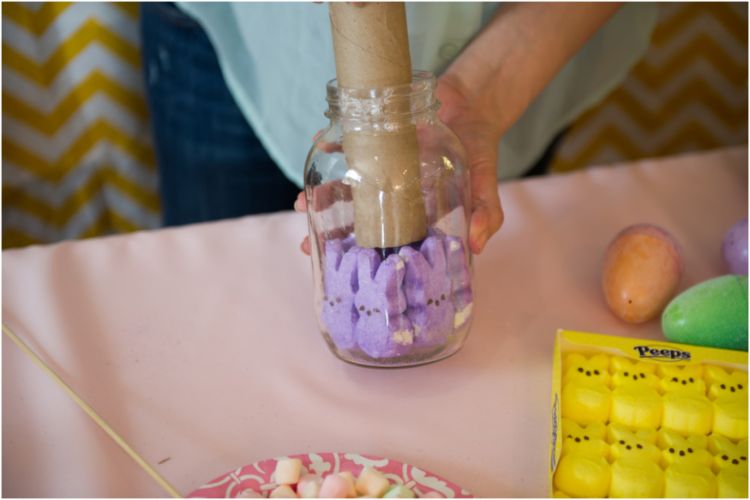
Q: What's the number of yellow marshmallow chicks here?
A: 8